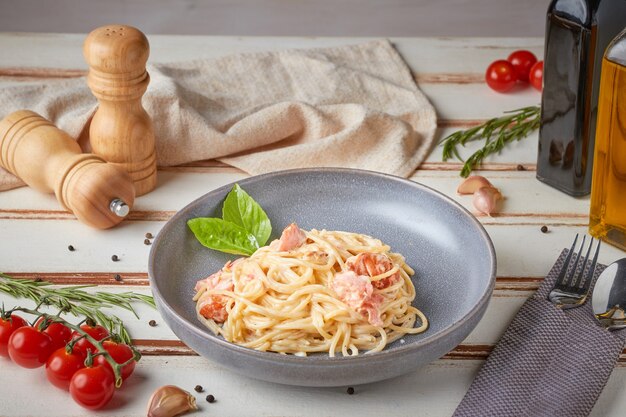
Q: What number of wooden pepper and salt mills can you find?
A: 2